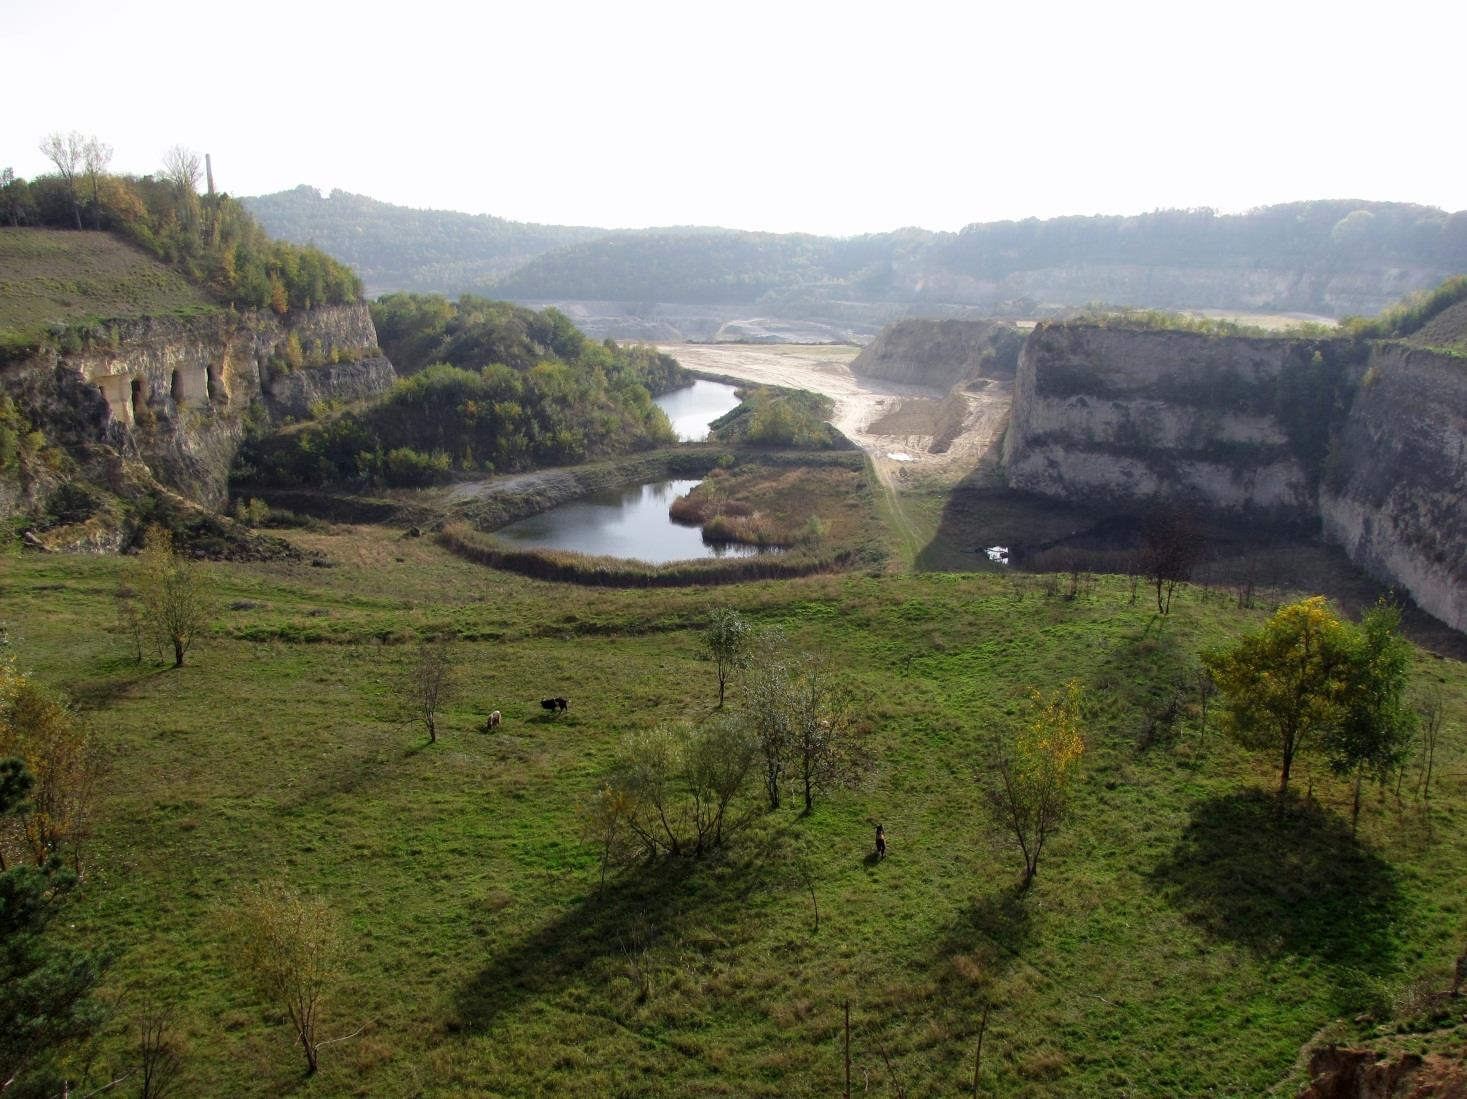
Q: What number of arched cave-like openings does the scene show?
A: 3